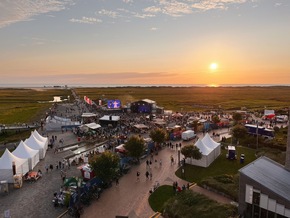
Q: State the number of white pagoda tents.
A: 6